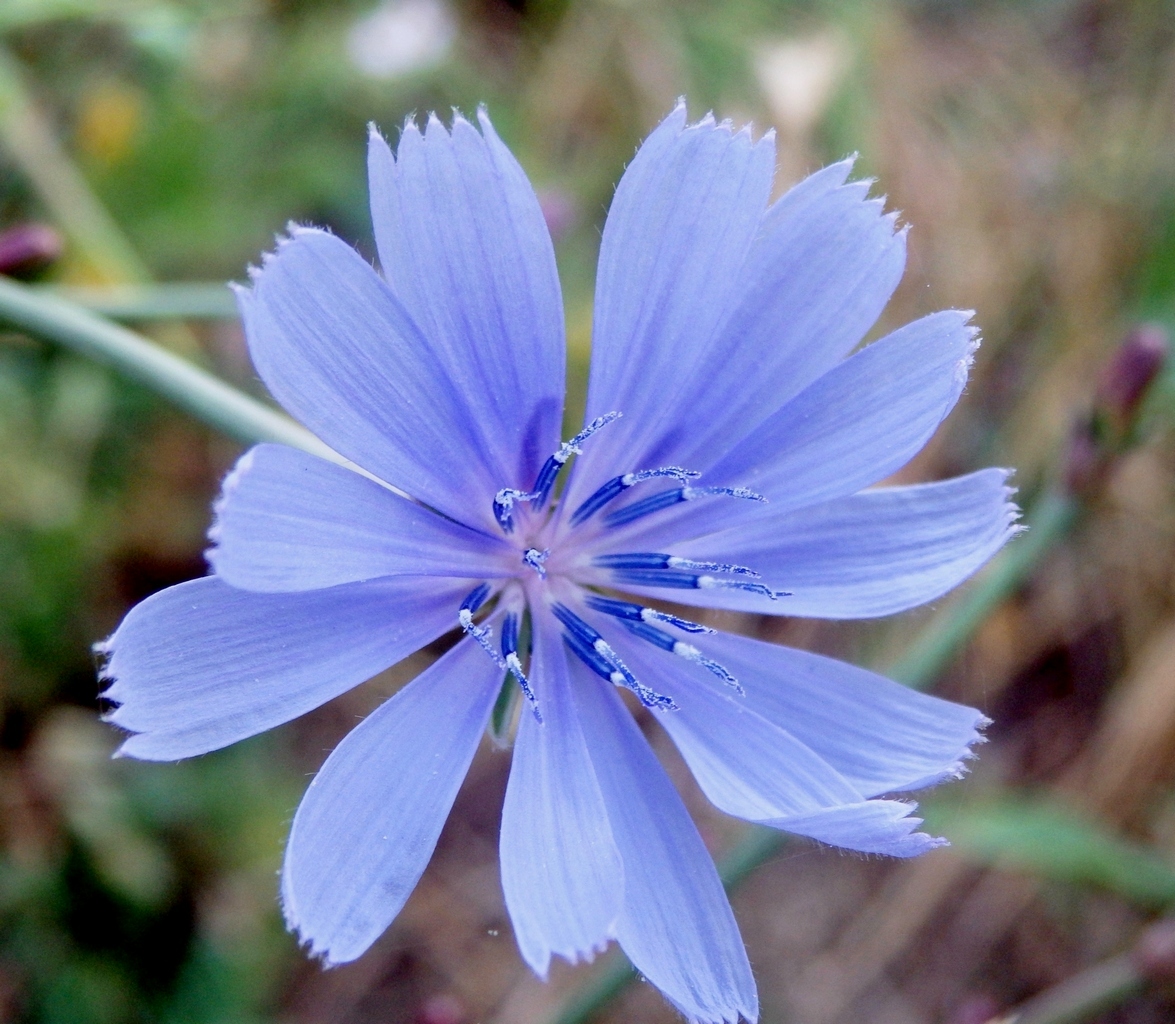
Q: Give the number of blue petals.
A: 13